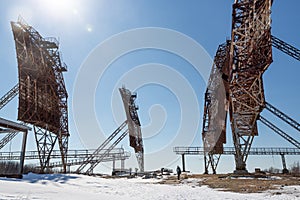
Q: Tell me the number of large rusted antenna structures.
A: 4